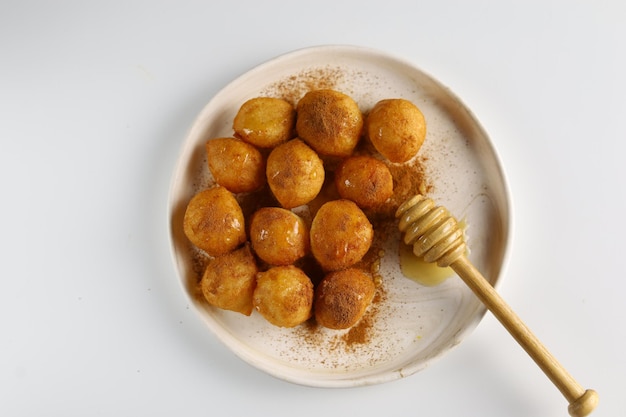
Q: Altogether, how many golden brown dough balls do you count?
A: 12